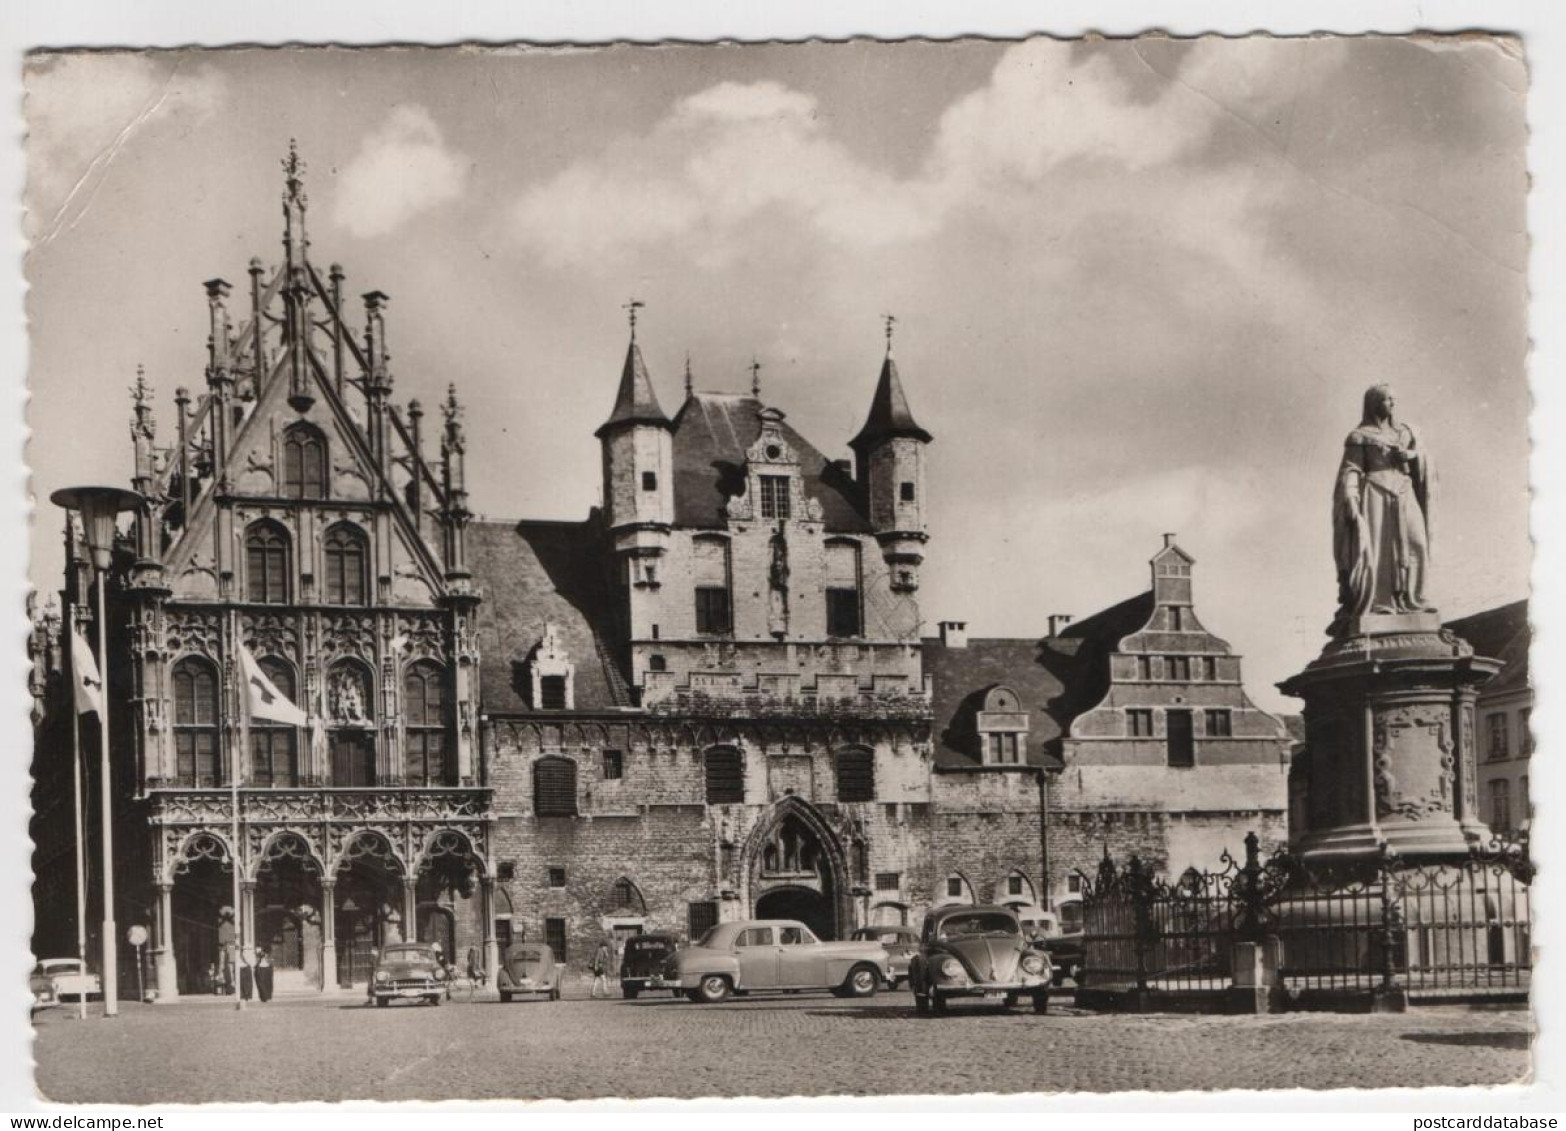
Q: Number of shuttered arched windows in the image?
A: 3